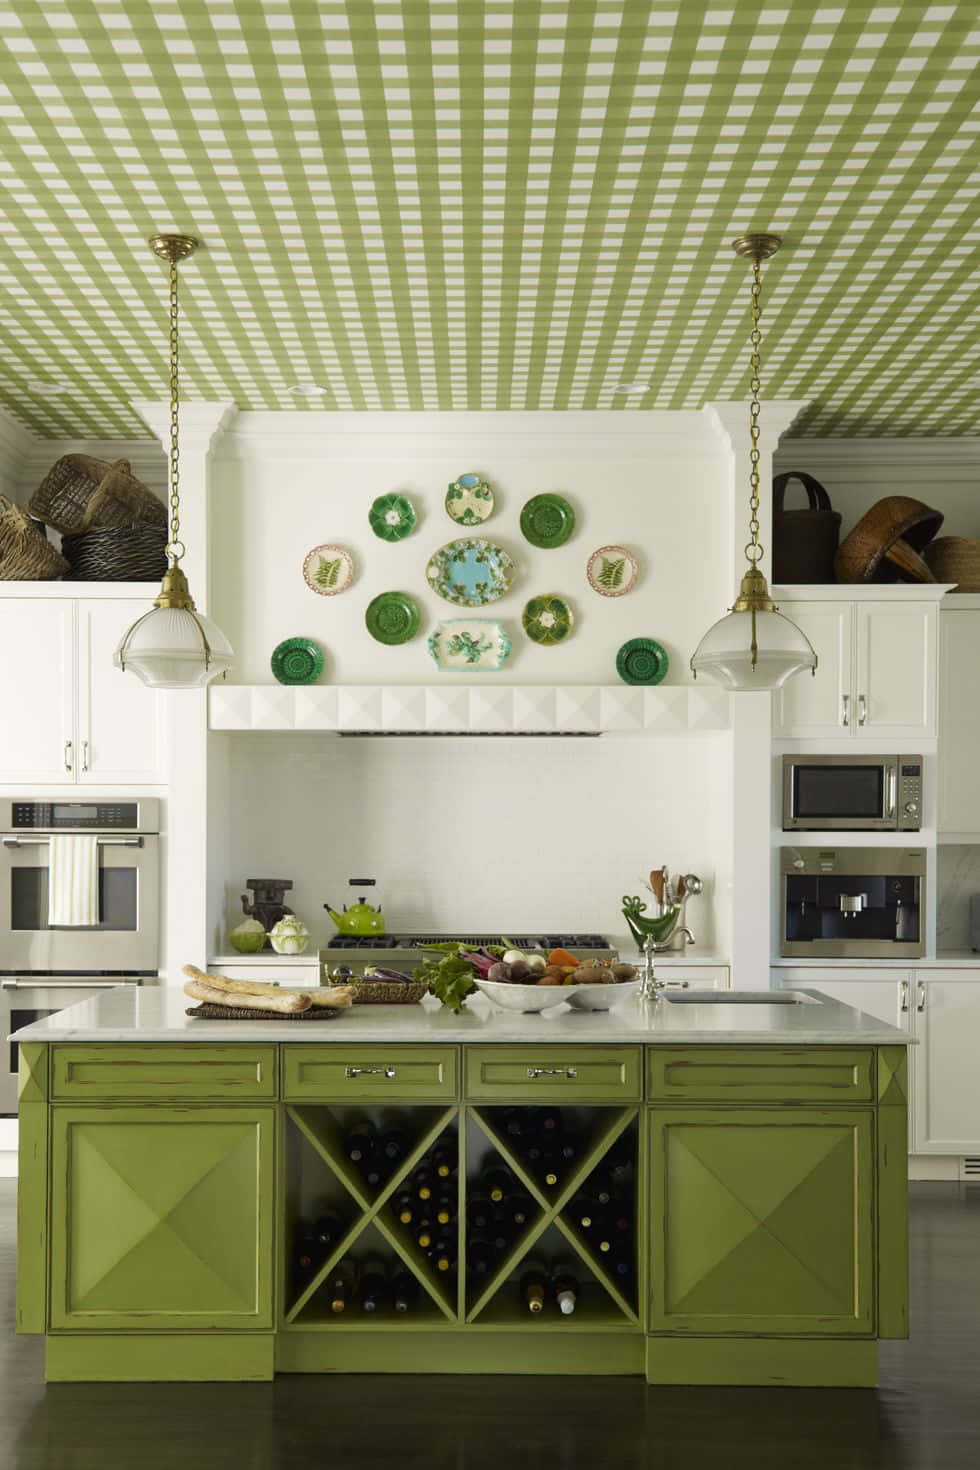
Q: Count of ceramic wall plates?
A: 11